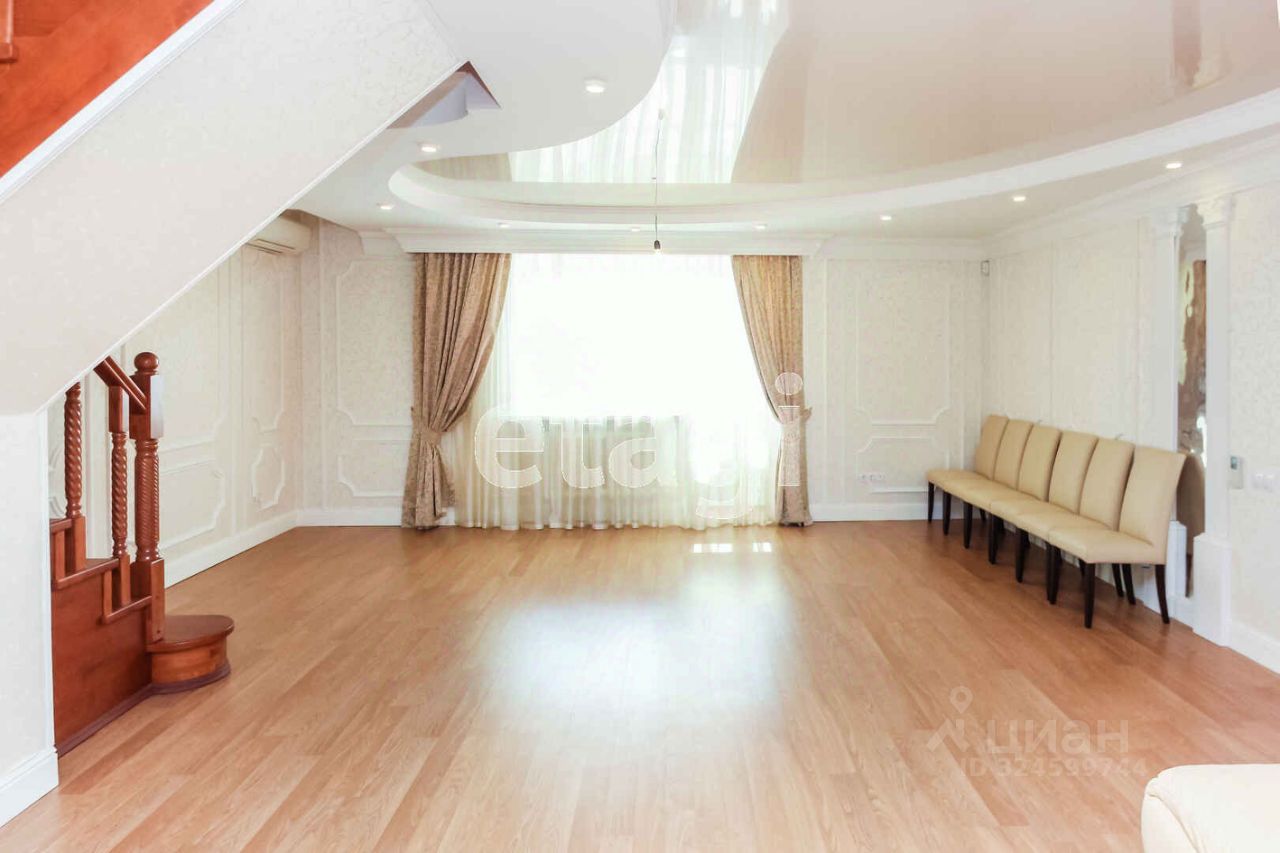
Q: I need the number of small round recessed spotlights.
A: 9